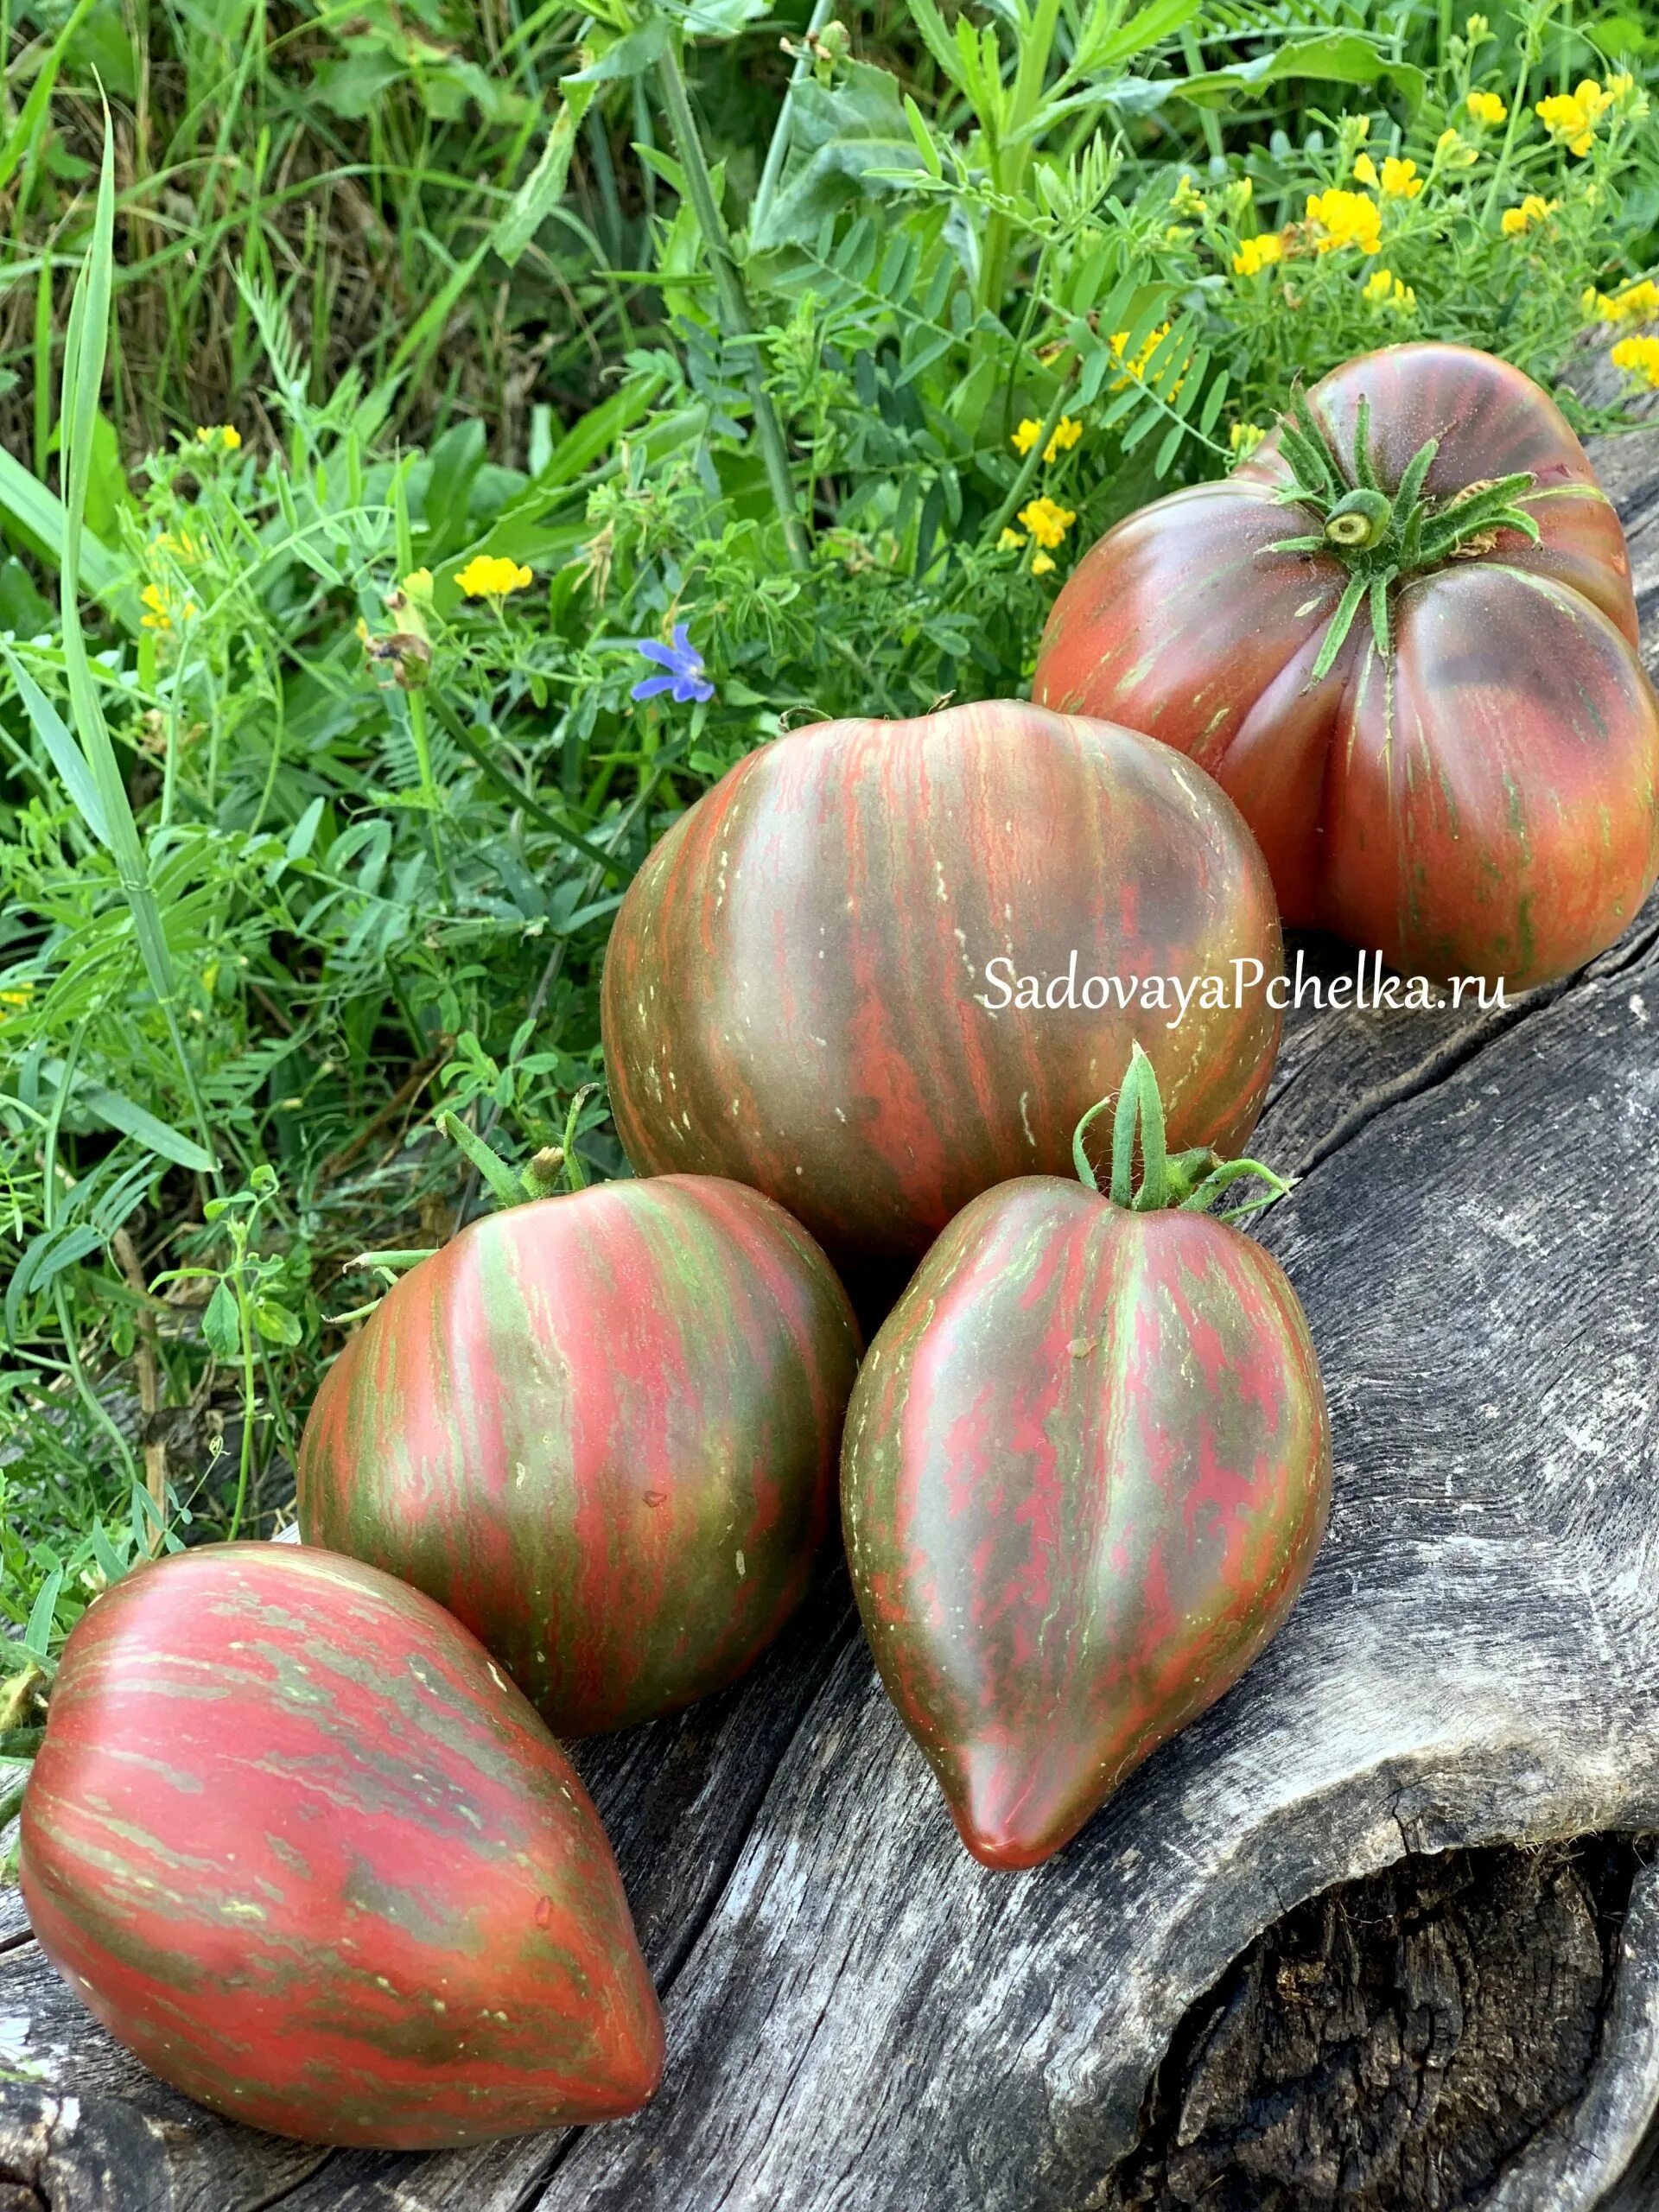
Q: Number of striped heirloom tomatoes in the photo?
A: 5